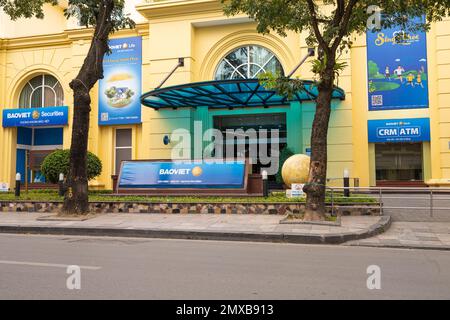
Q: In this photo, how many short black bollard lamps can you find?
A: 4